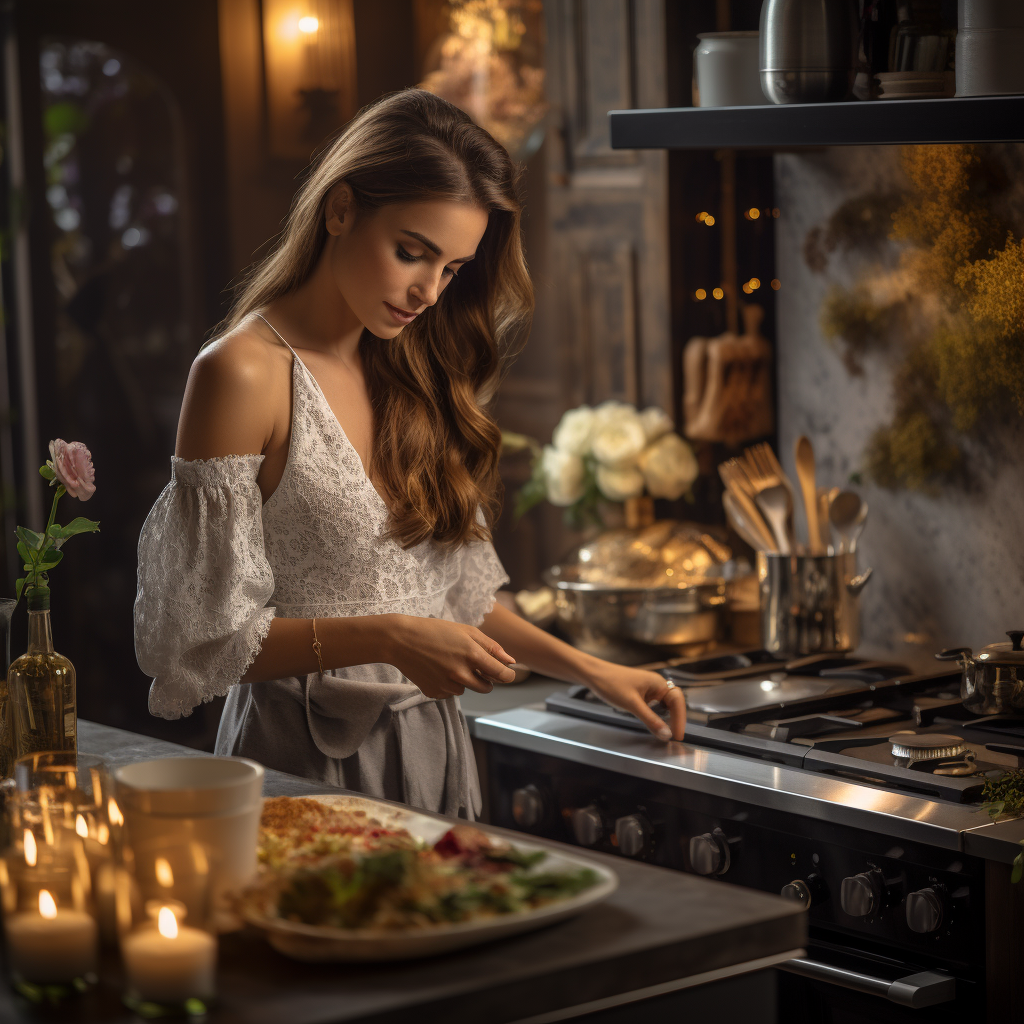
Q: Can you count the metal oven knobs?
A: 7